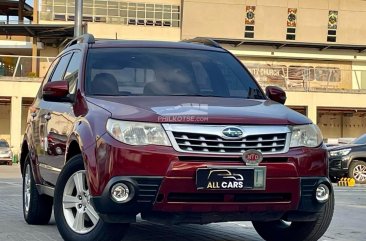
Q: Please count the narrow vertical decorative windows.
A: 3